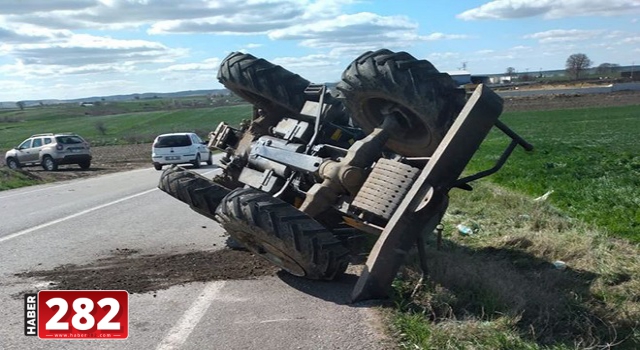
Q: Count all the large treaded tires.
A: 4